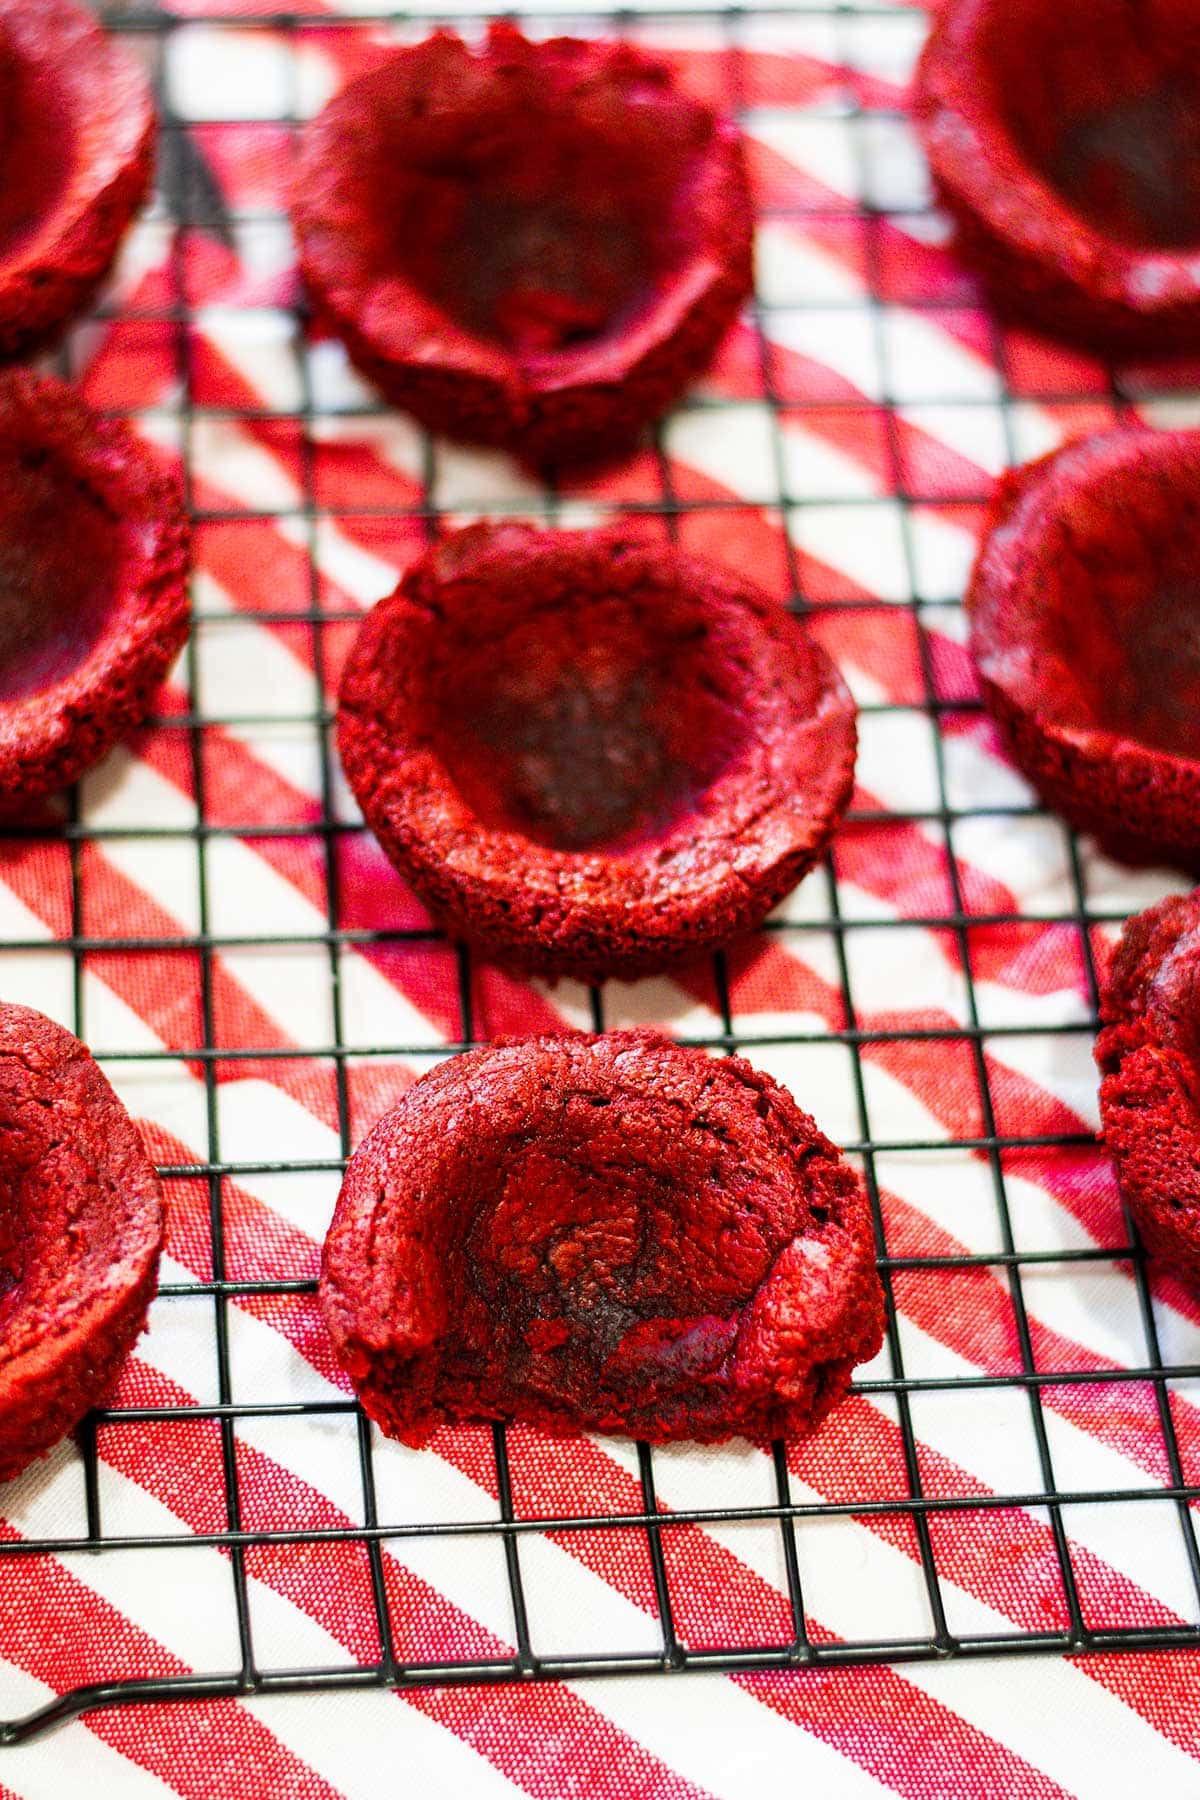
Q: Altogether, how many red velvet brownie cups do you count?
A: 9